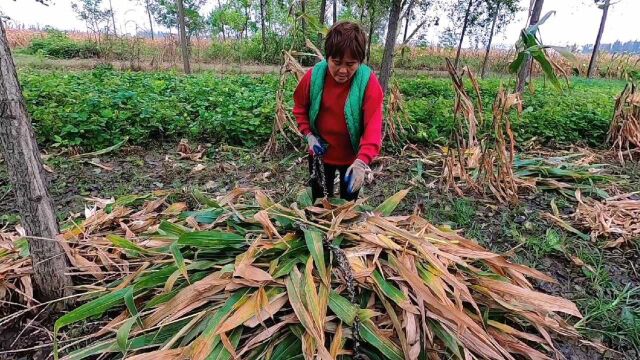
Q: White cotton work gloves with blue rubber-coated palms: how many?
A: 2